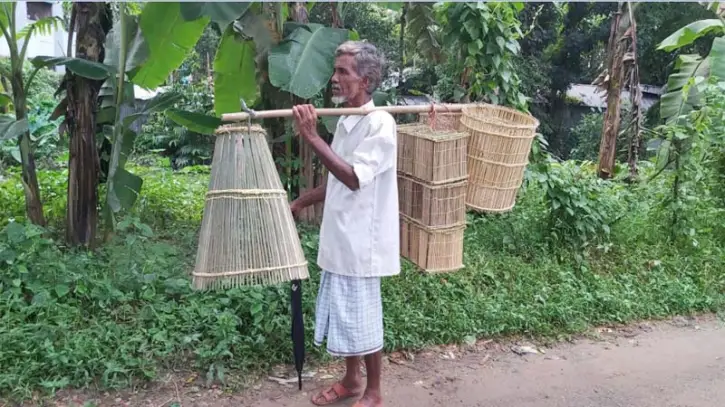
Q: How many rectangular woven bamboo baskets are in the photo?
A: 3